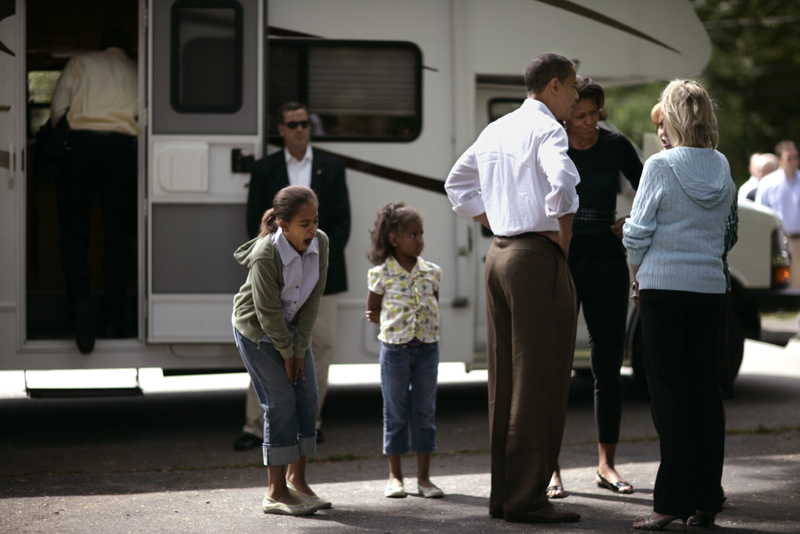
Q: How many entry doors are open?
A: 1